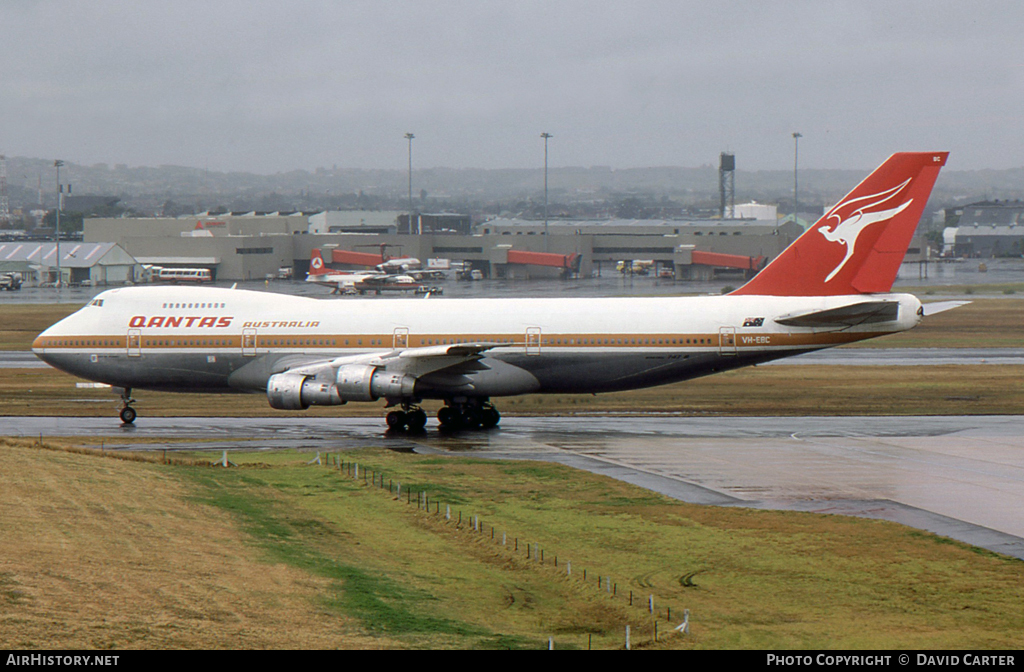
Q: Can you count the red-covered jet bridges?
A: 3